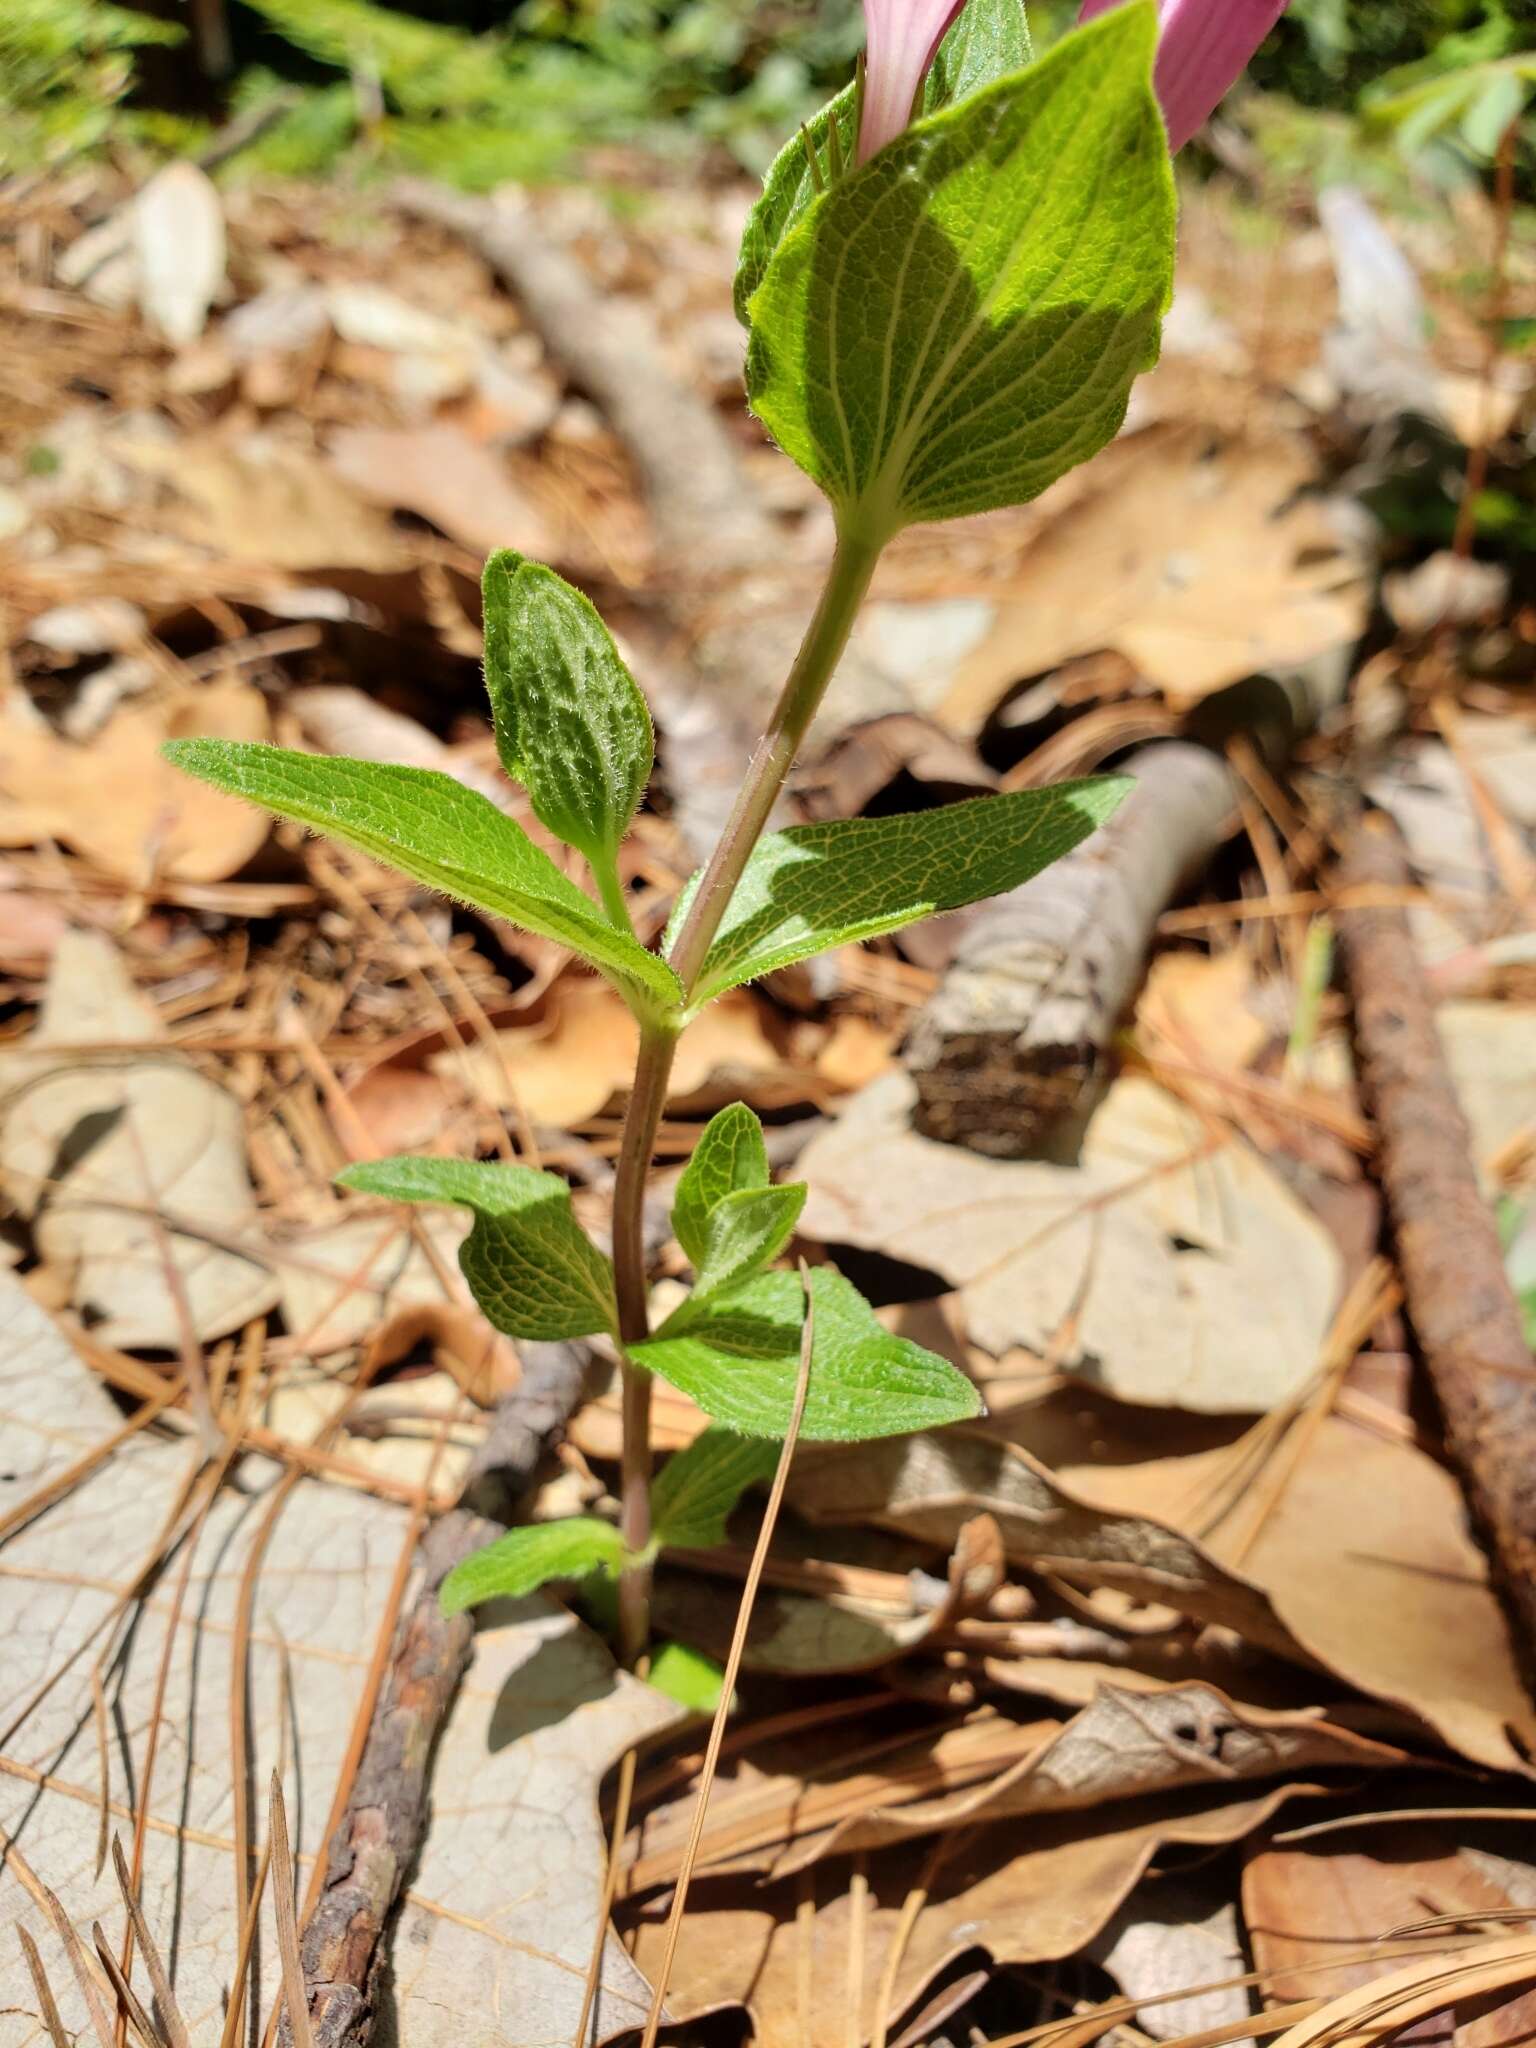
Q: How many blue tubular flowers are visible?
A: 0